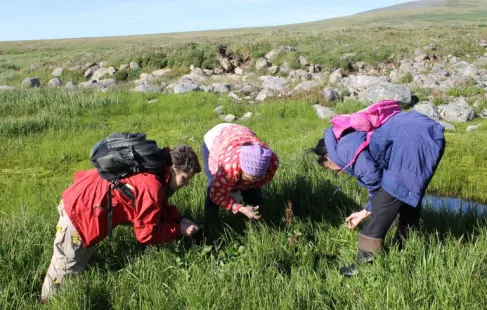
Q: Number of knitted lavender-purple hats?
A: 1